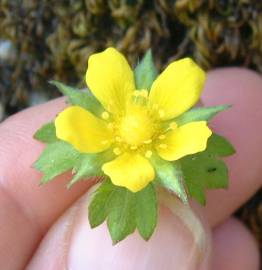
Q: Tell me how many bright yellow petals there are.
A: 5